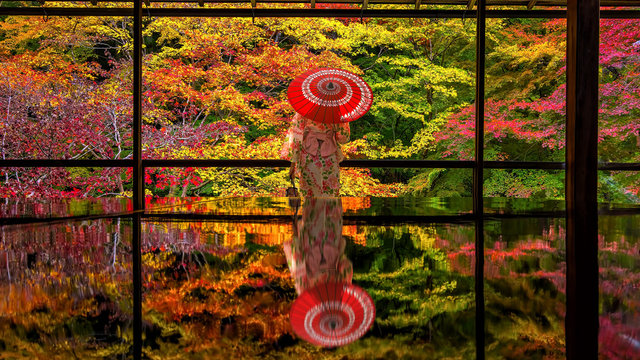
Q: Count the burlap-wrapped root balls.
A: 0